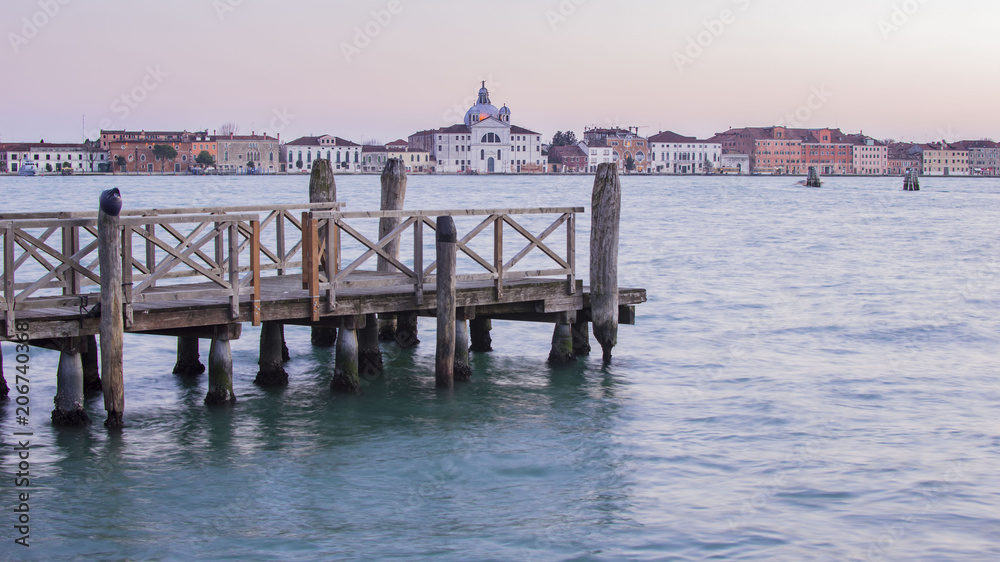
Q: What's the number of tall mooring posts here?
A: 5